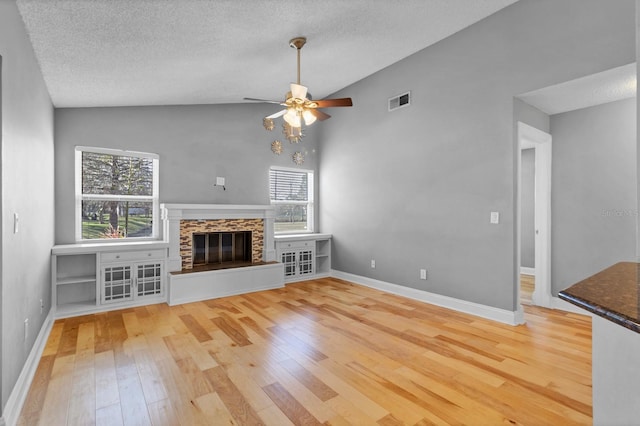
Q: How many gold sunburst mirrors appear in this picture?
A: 4